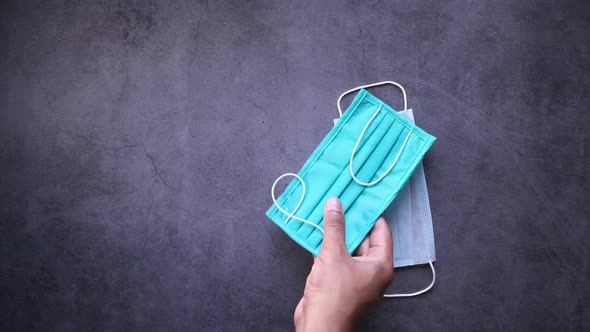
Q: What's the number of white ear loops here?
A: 4